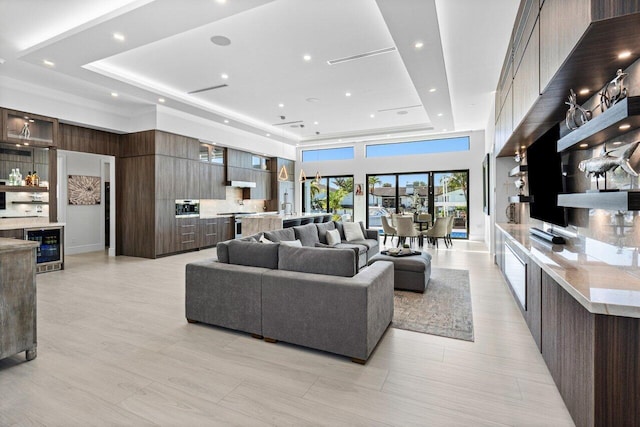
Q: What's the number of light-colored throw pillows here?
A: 4